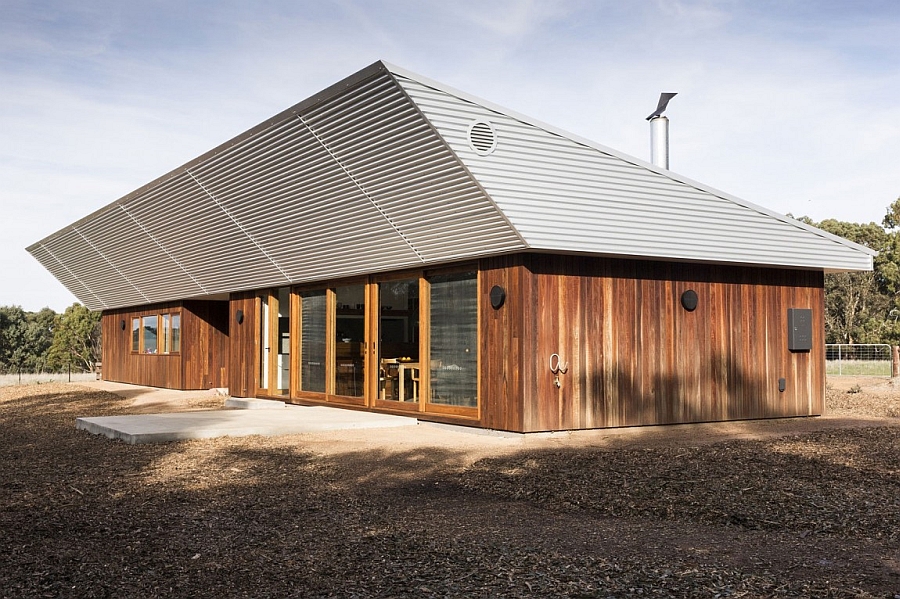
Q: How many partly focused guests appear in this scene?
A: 0